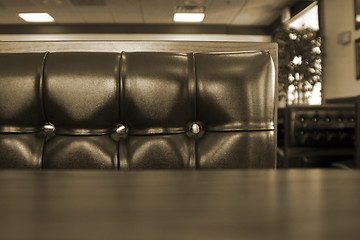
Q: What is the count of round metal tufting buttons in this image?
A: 3